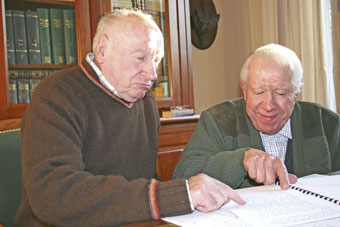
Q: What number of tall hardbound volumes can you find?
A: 6